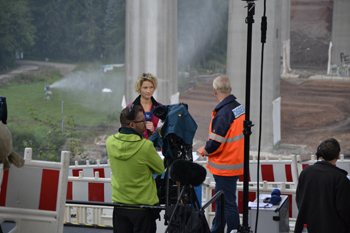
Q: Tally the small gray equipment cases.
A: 1